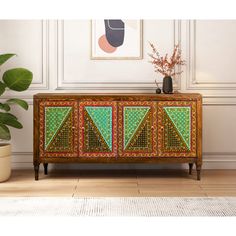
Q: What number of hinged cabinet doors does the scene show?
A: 4